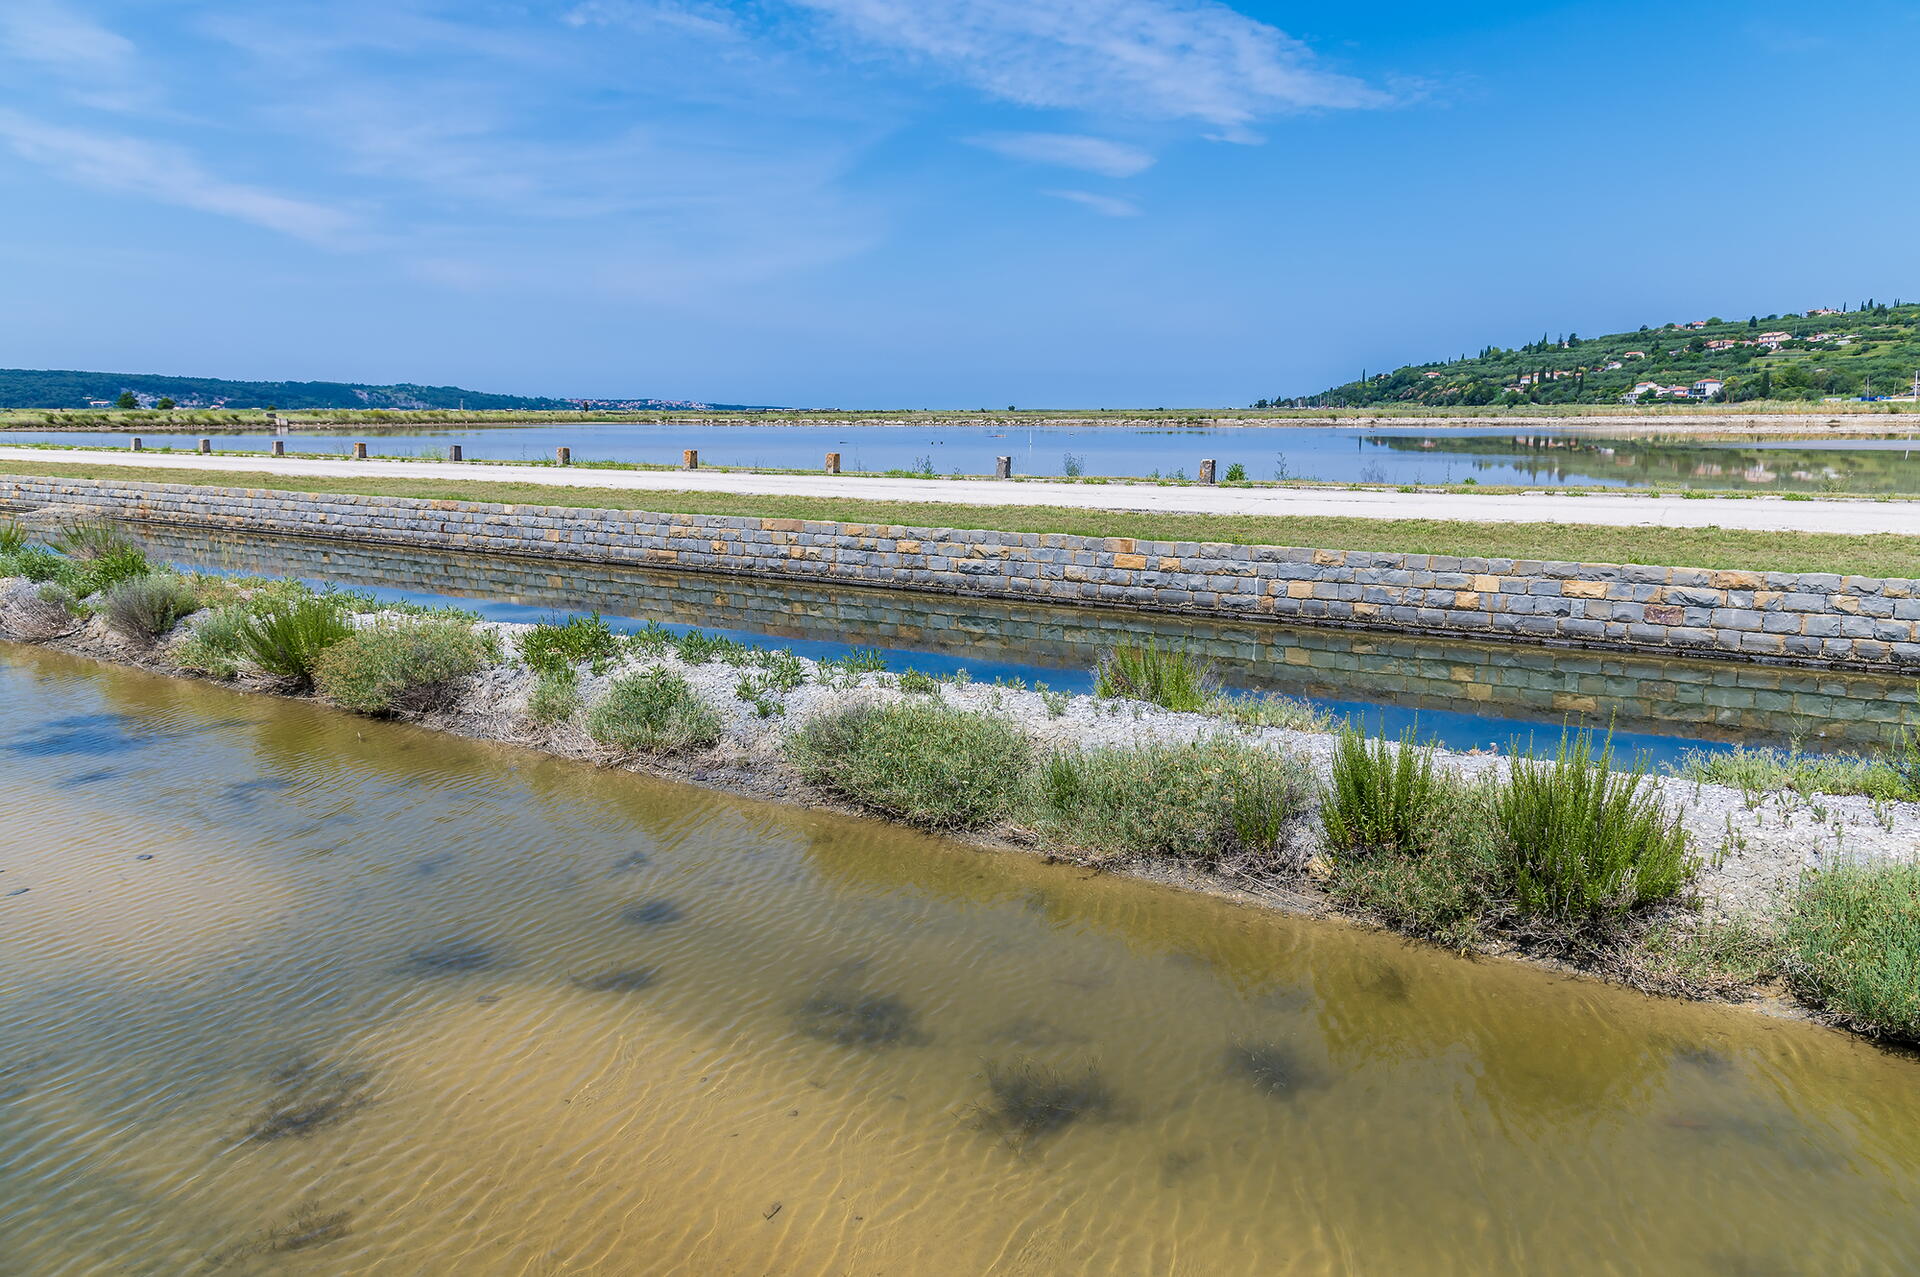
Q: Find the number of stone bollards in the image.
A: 10